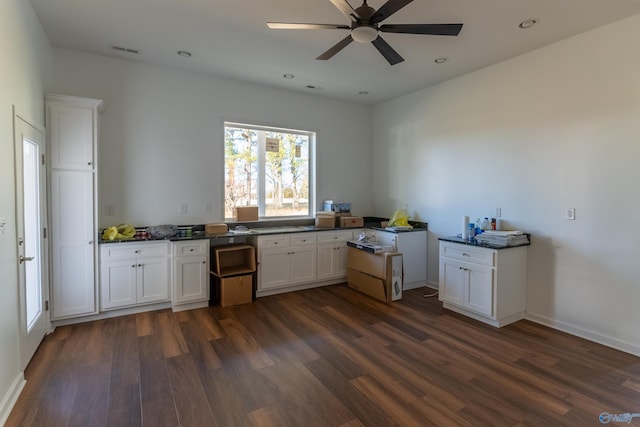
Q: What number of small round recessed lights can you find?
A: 5